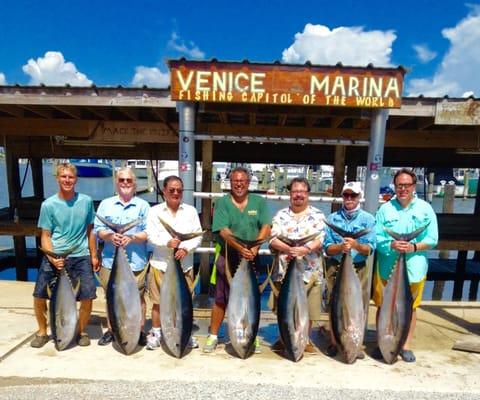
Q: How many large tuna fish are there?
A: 7